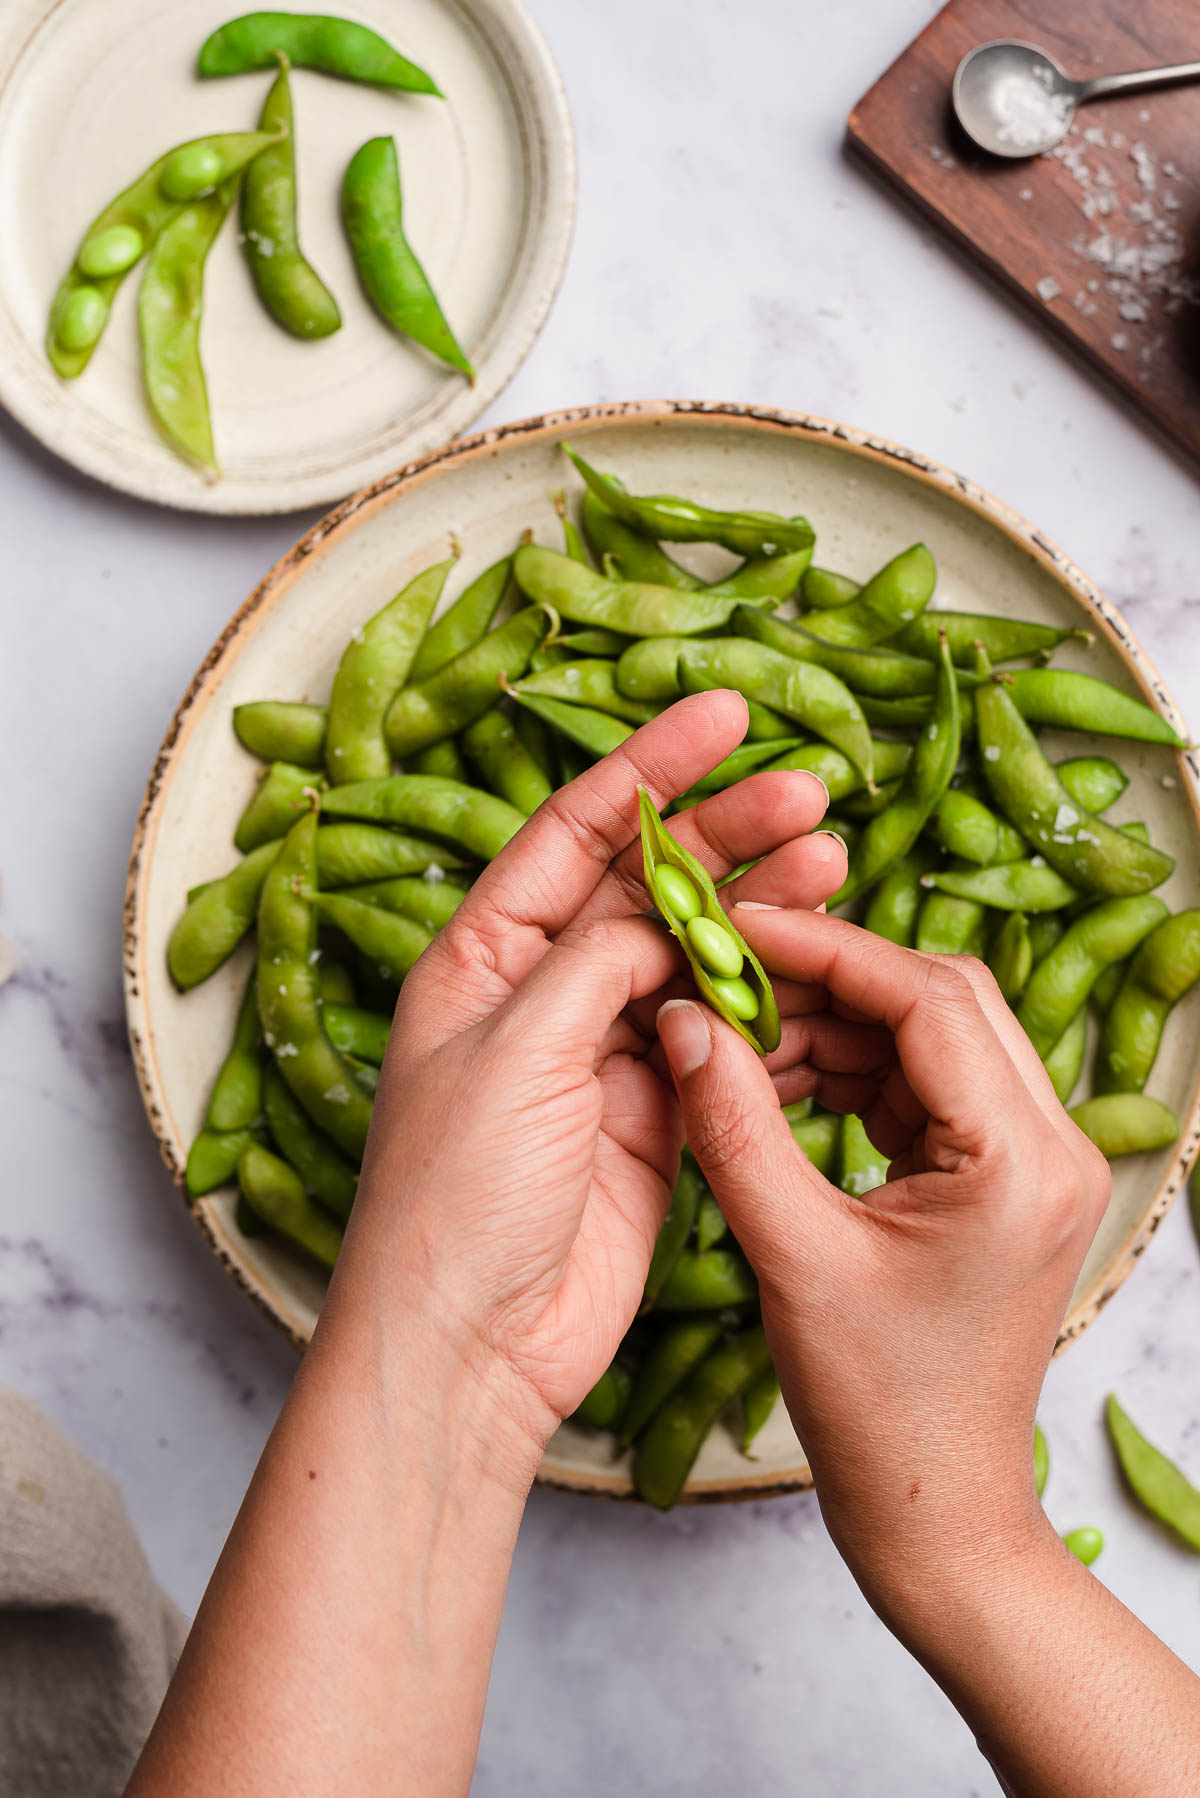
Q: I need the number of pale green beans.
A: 7